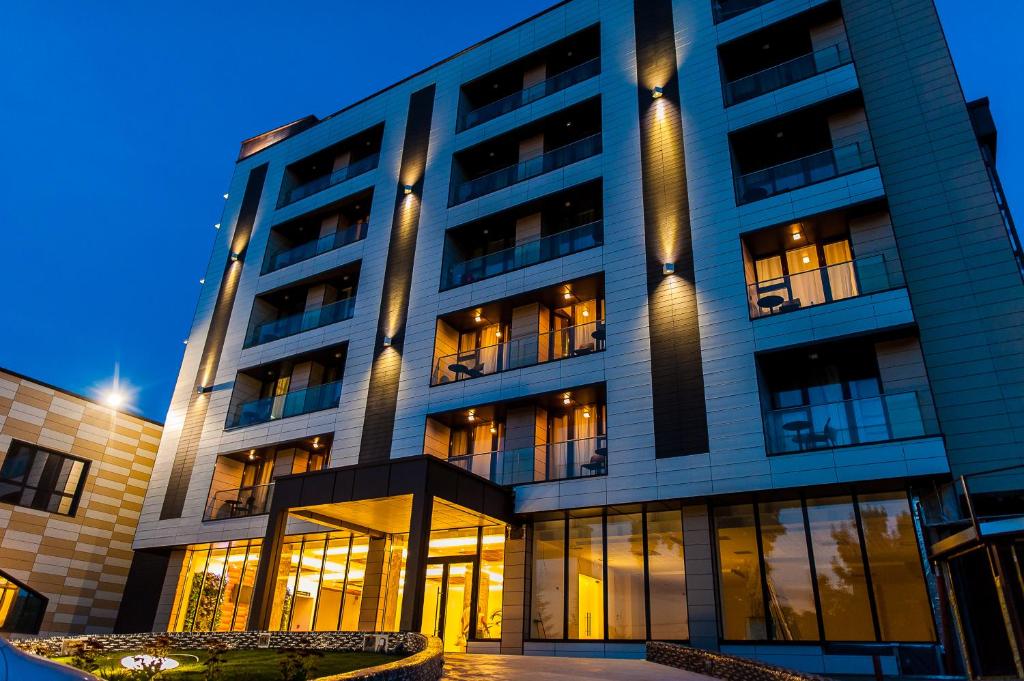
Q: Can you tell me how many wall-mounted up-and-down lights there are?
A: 6